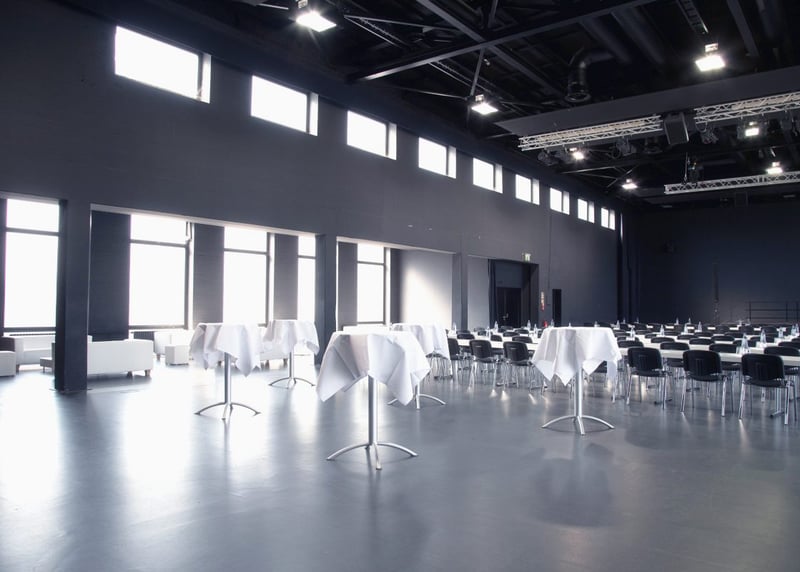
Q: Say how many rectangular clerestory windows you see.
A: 9